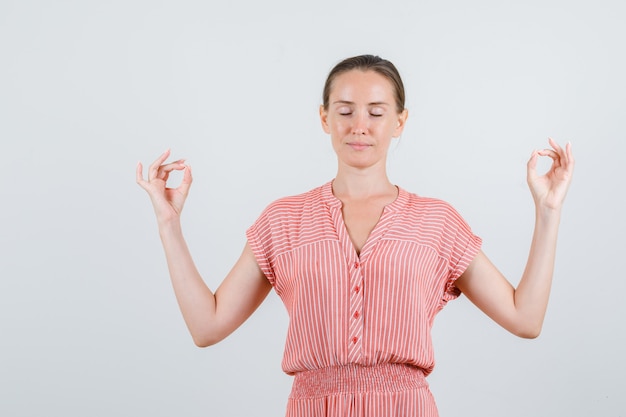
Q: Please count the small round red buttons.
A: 4